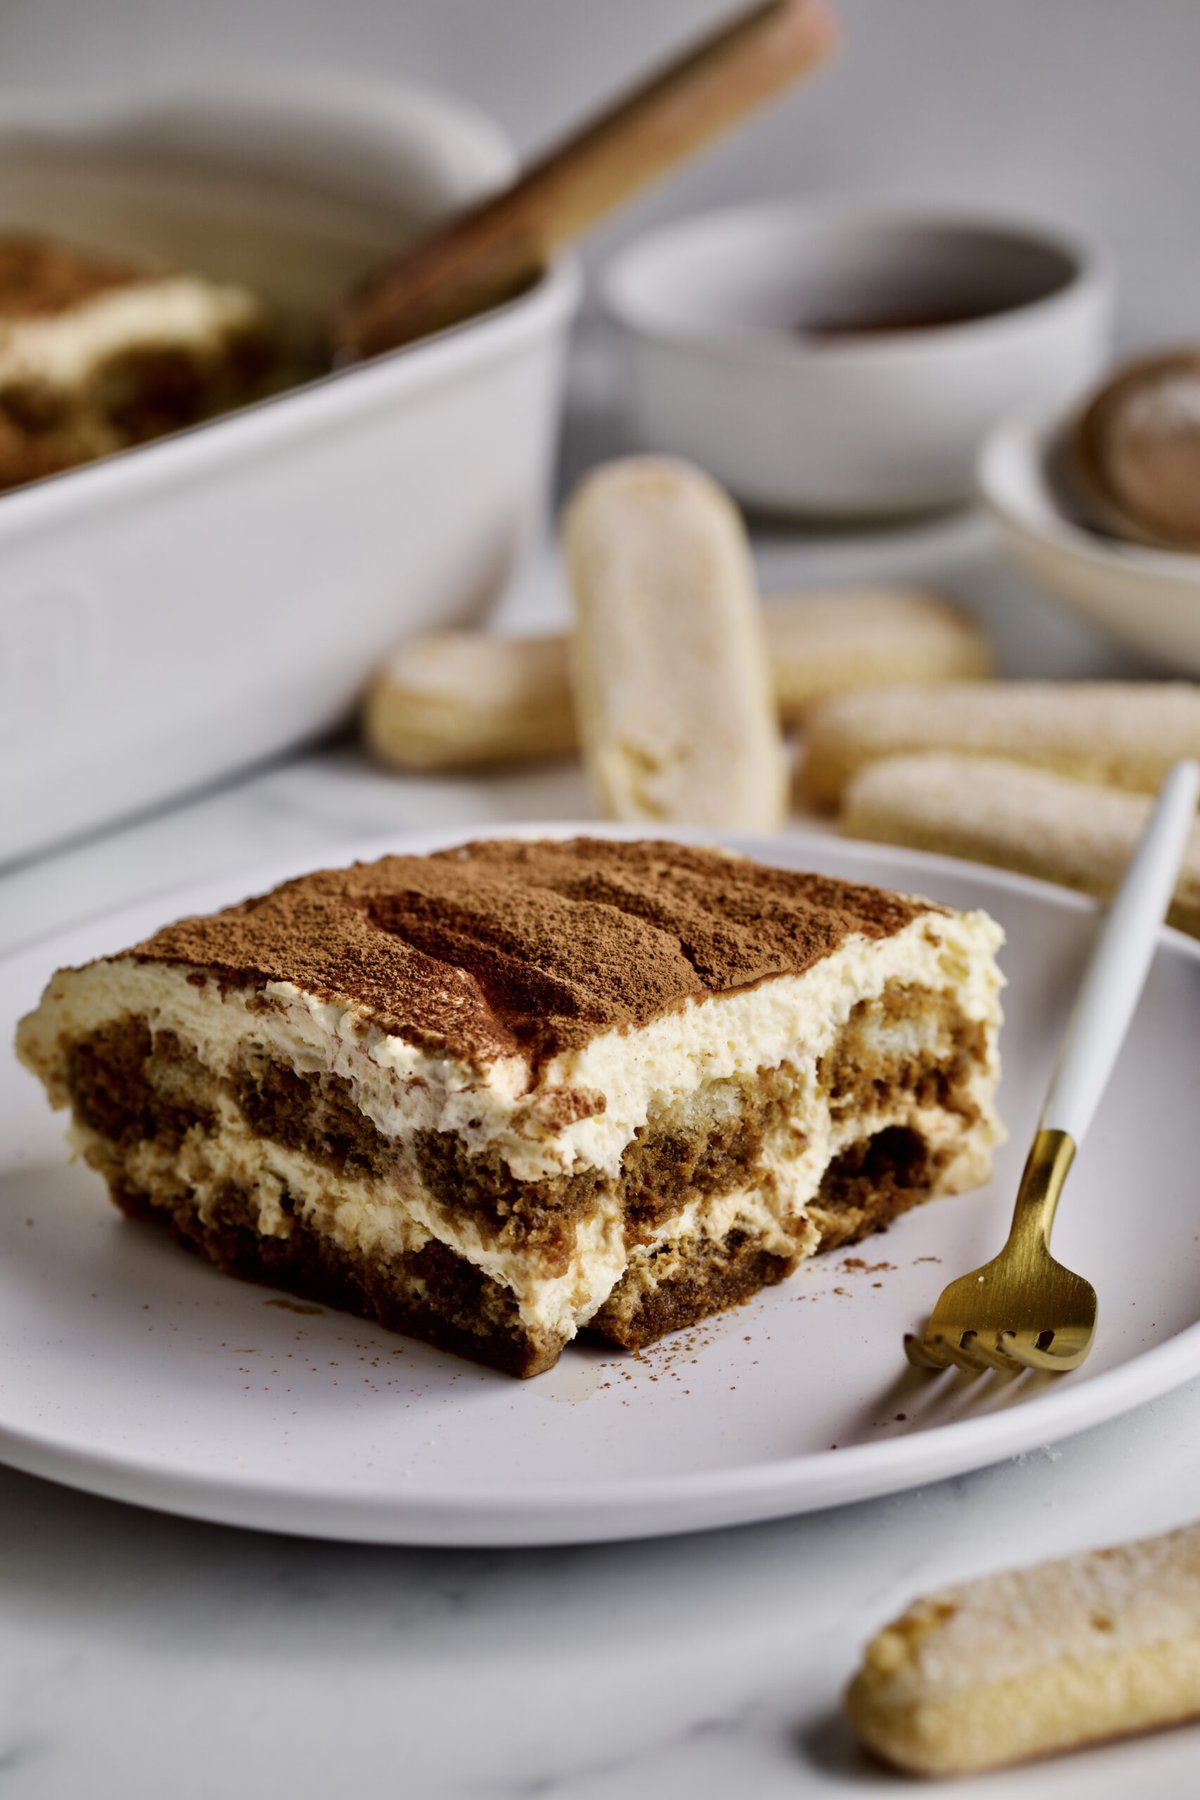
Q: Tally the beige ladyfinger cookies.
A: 5